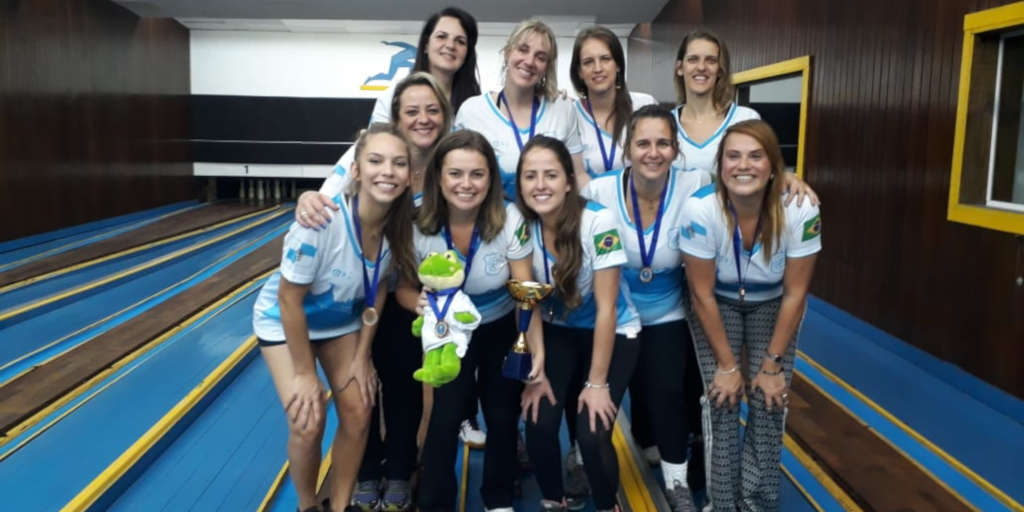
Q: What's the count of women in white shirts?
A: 10